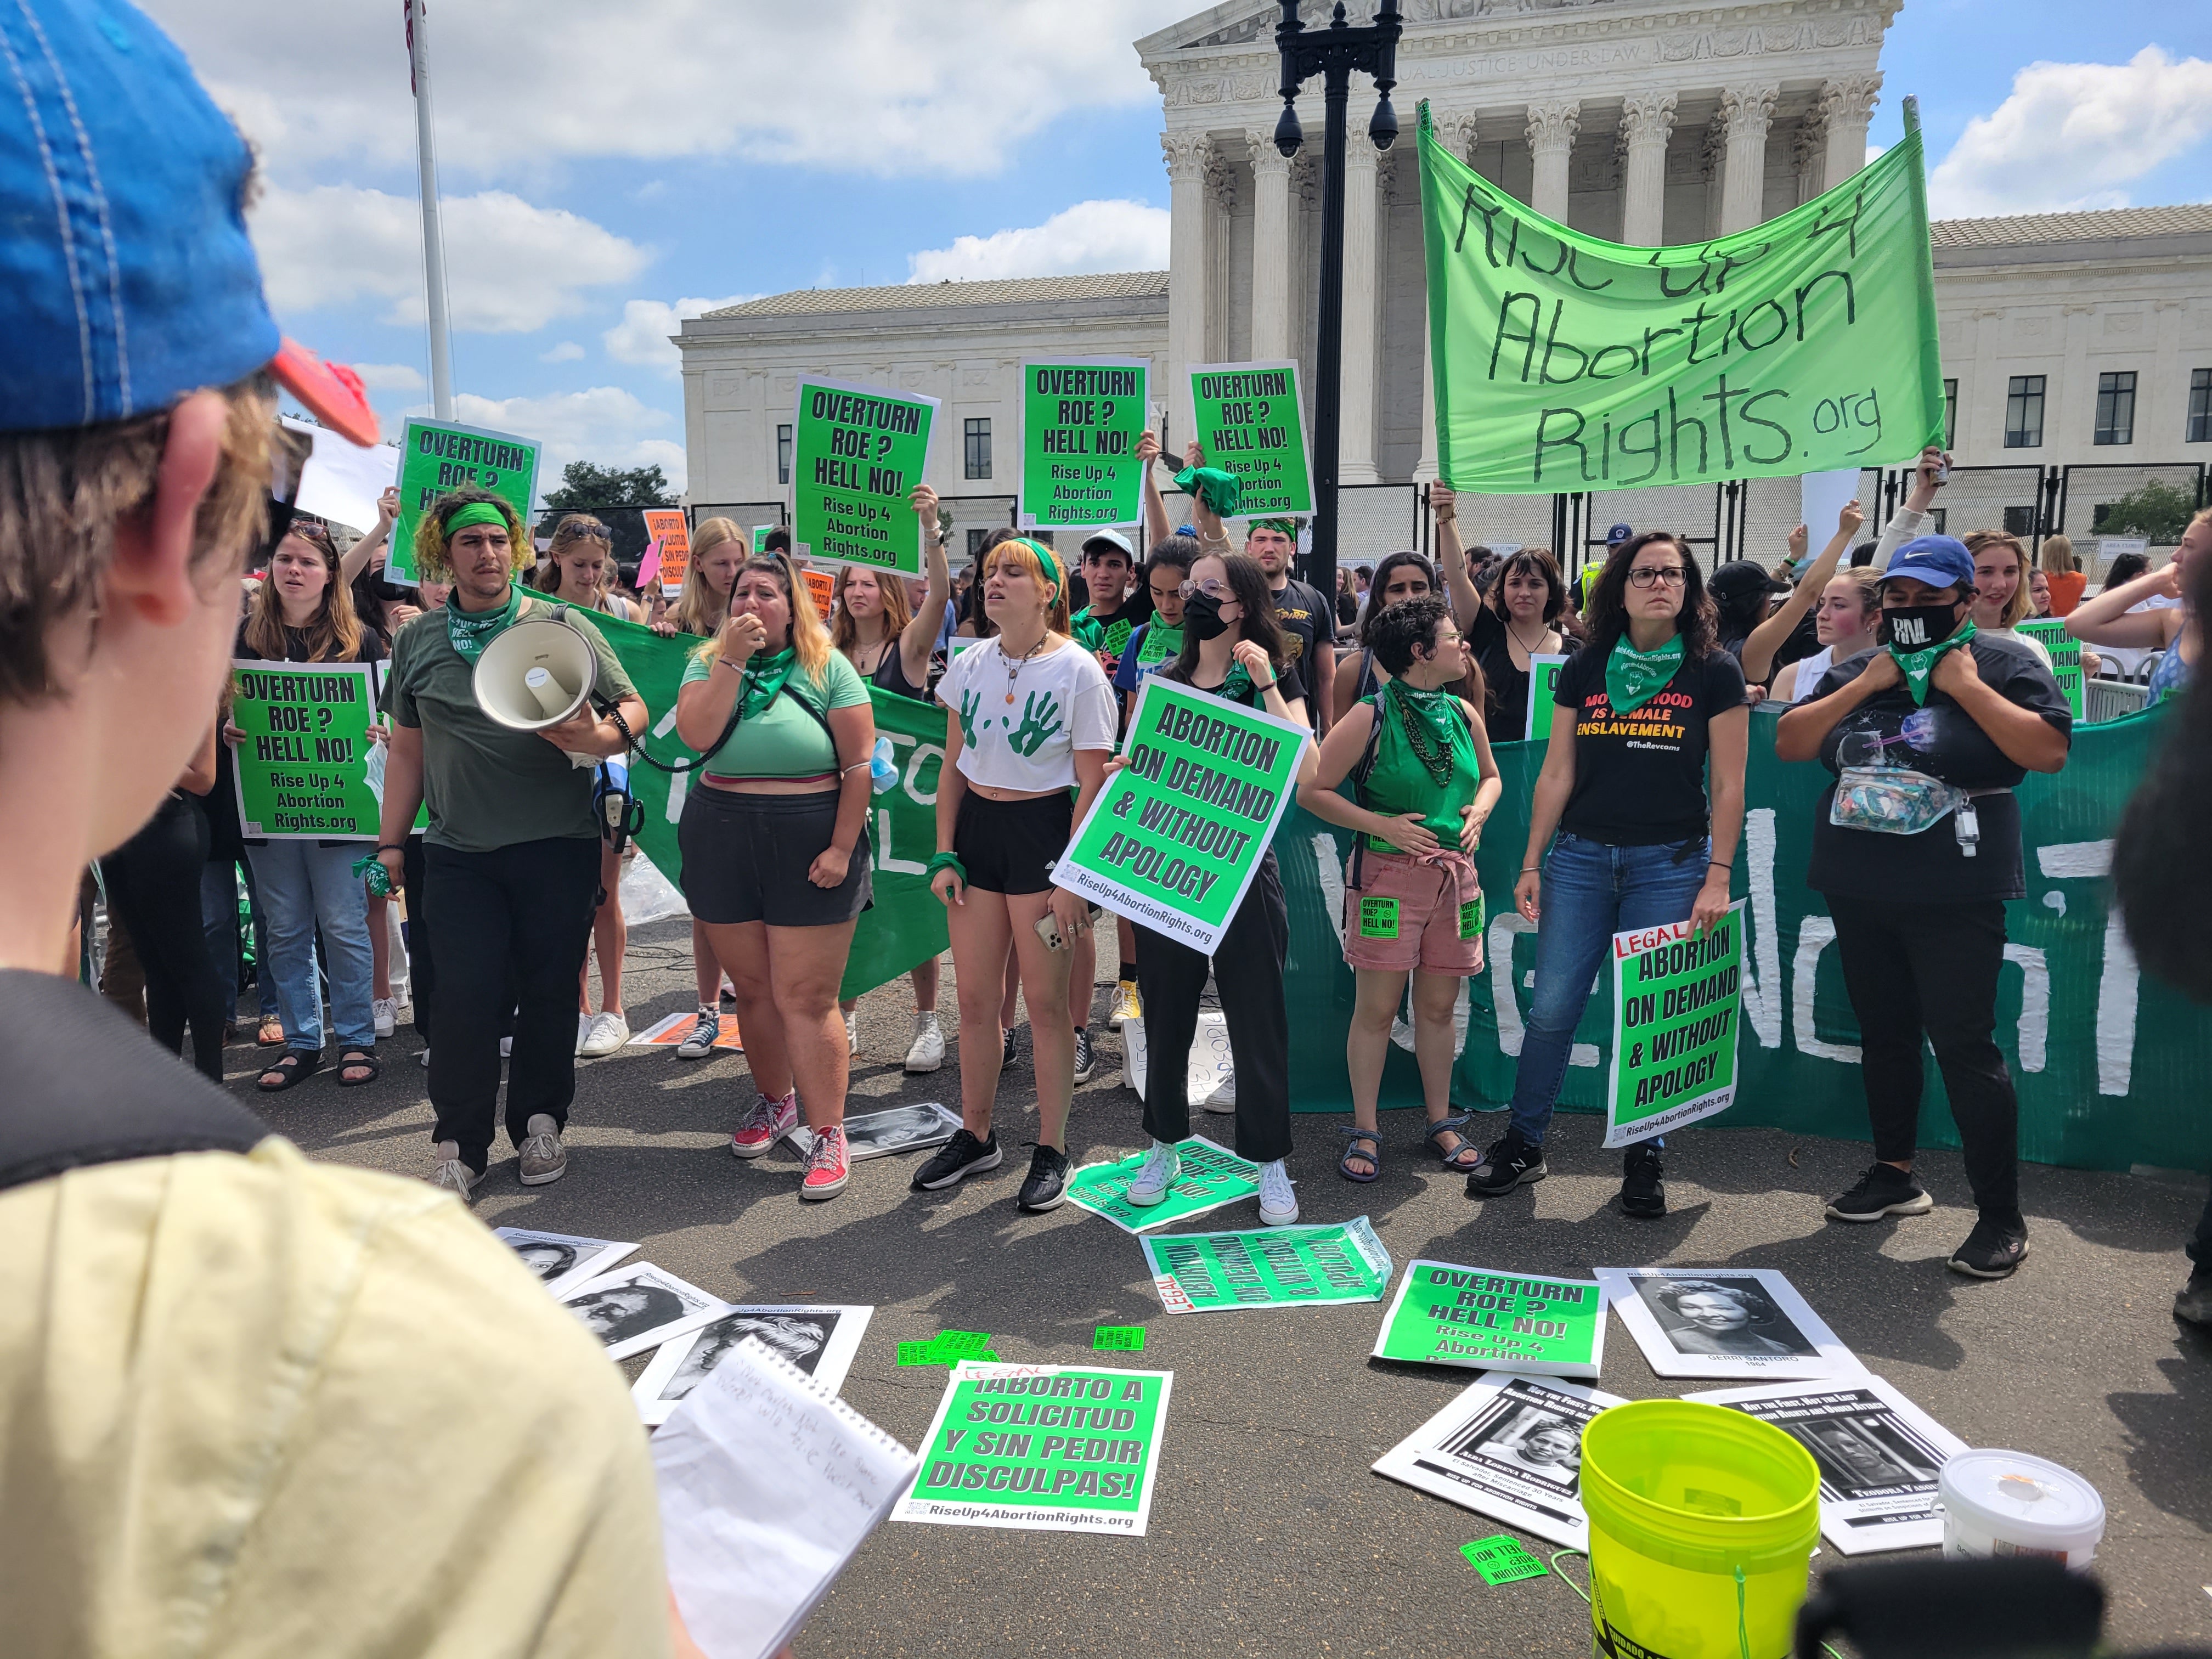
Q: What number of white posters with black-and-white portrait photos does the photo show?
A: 7